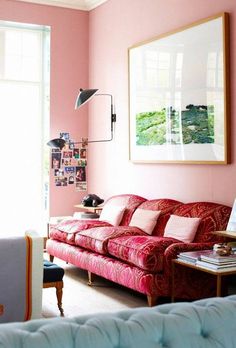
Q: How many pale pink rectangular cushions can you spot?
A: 3